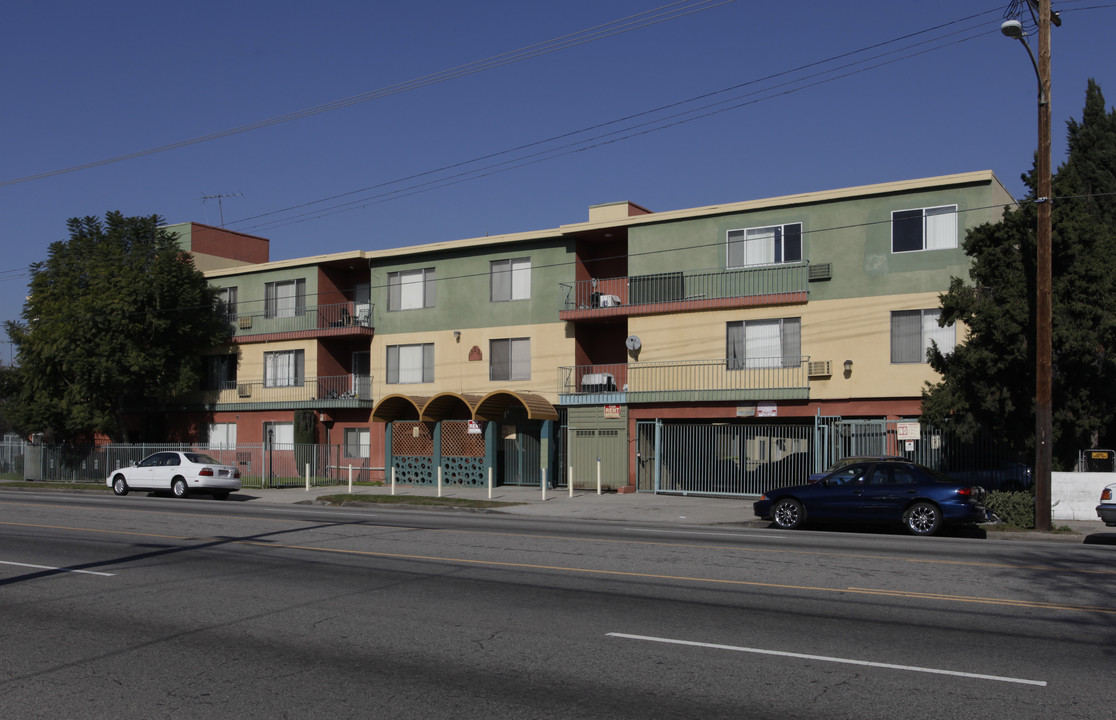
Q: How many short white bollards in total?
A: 8